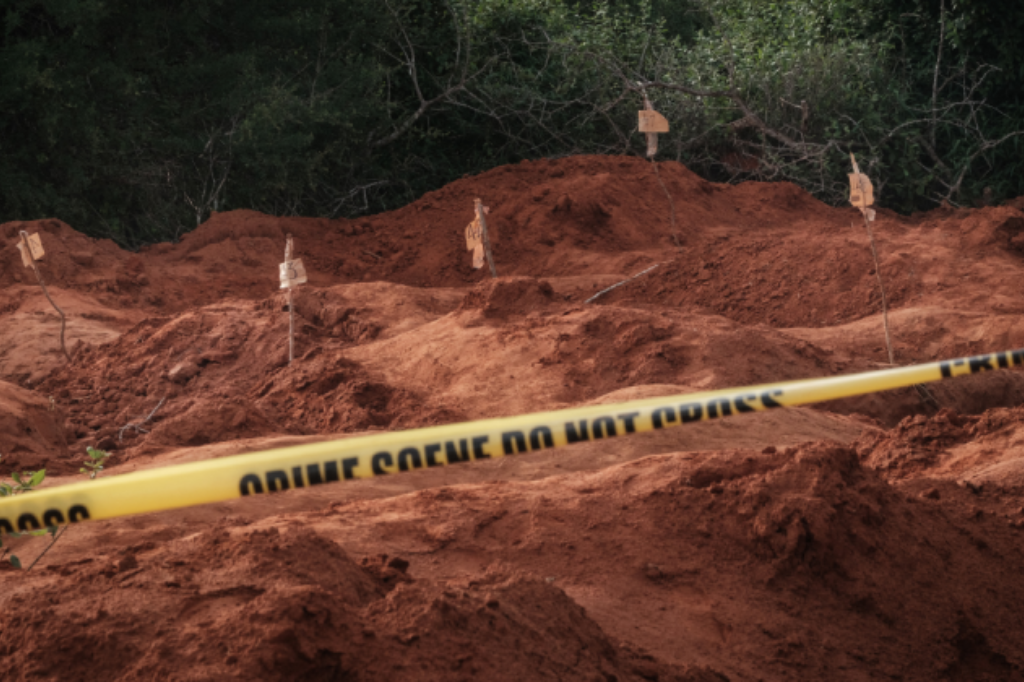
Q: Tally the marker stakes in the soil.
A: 5